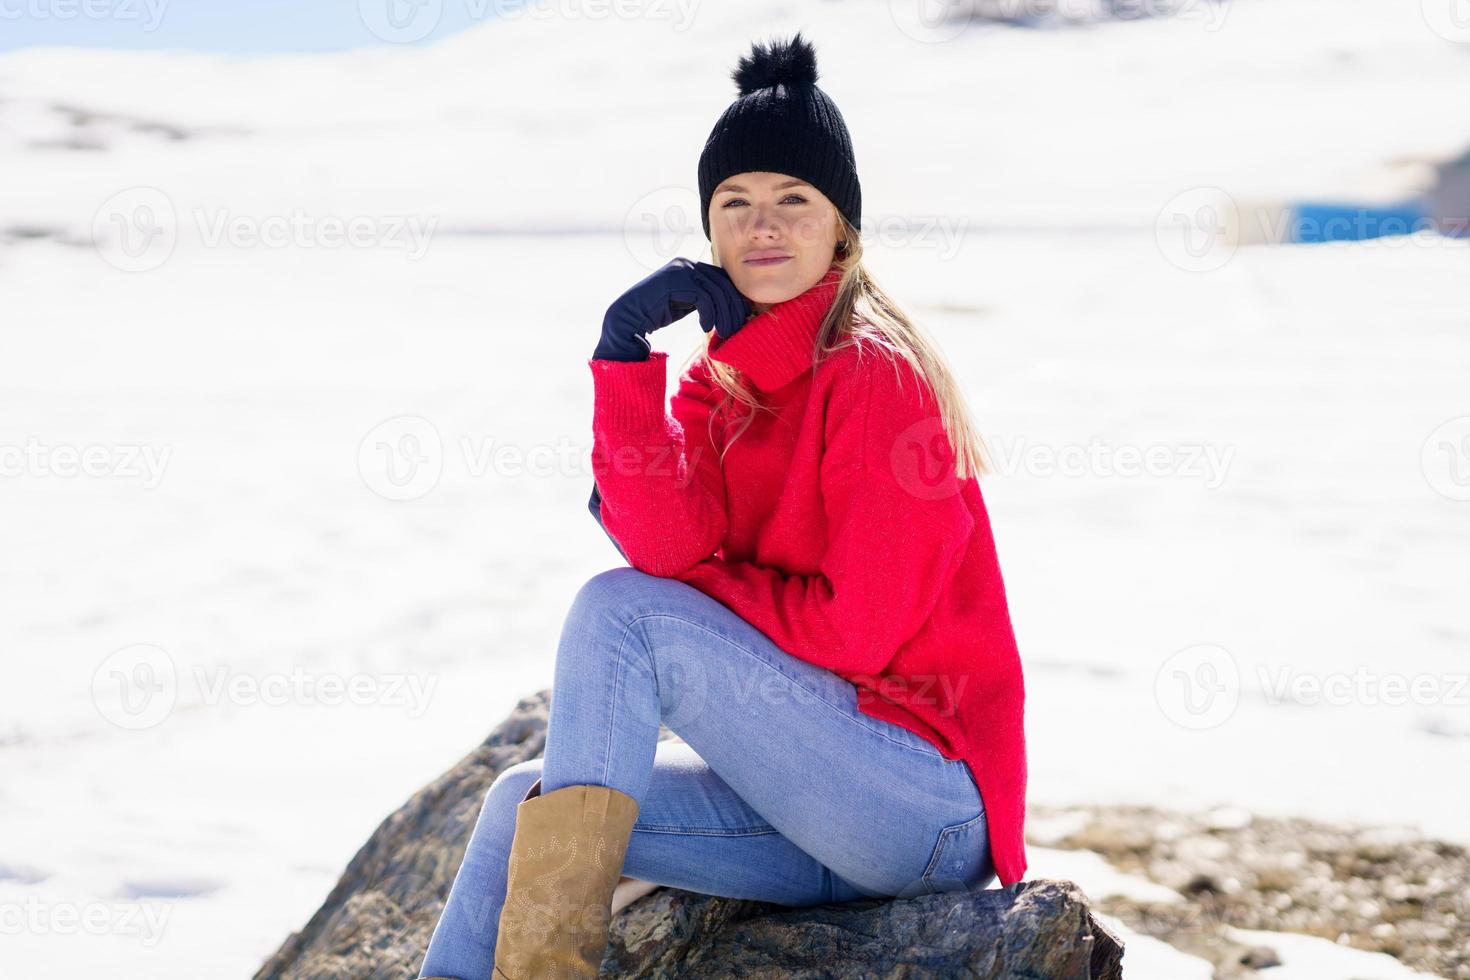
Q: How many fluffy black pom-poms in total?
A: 1